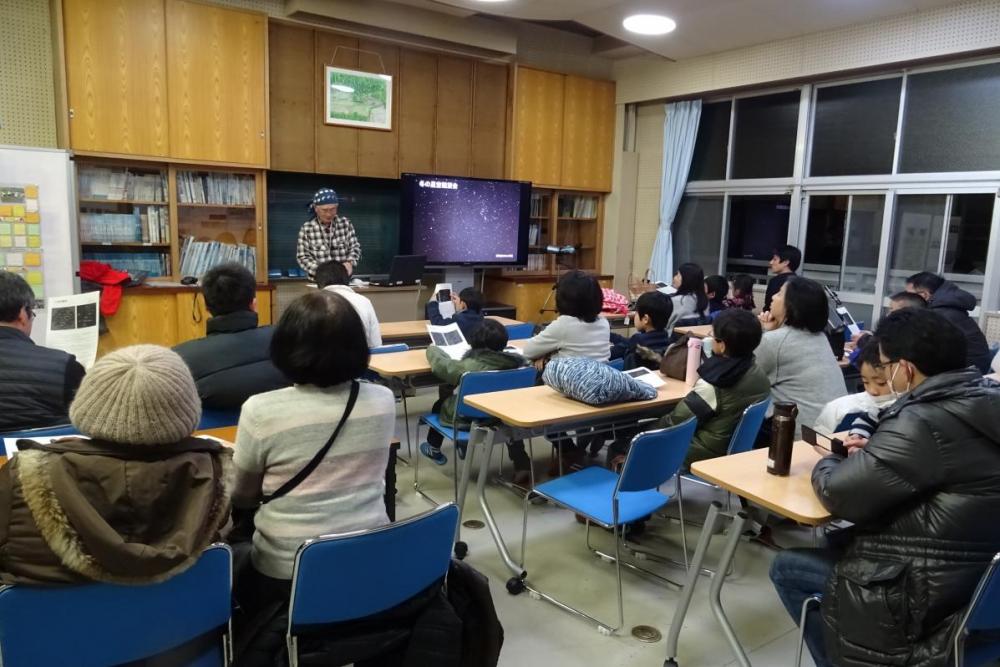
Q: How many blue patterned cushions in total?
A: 1